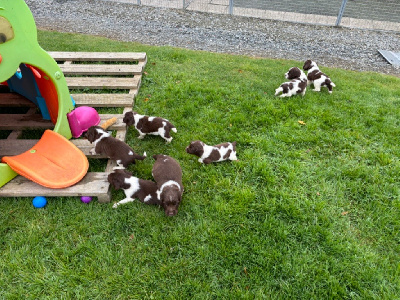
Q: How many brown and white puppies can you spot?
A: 7